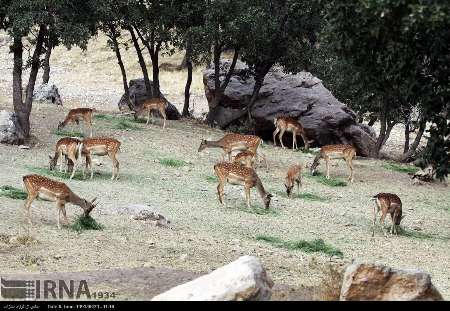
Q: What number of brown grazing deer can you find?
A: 12